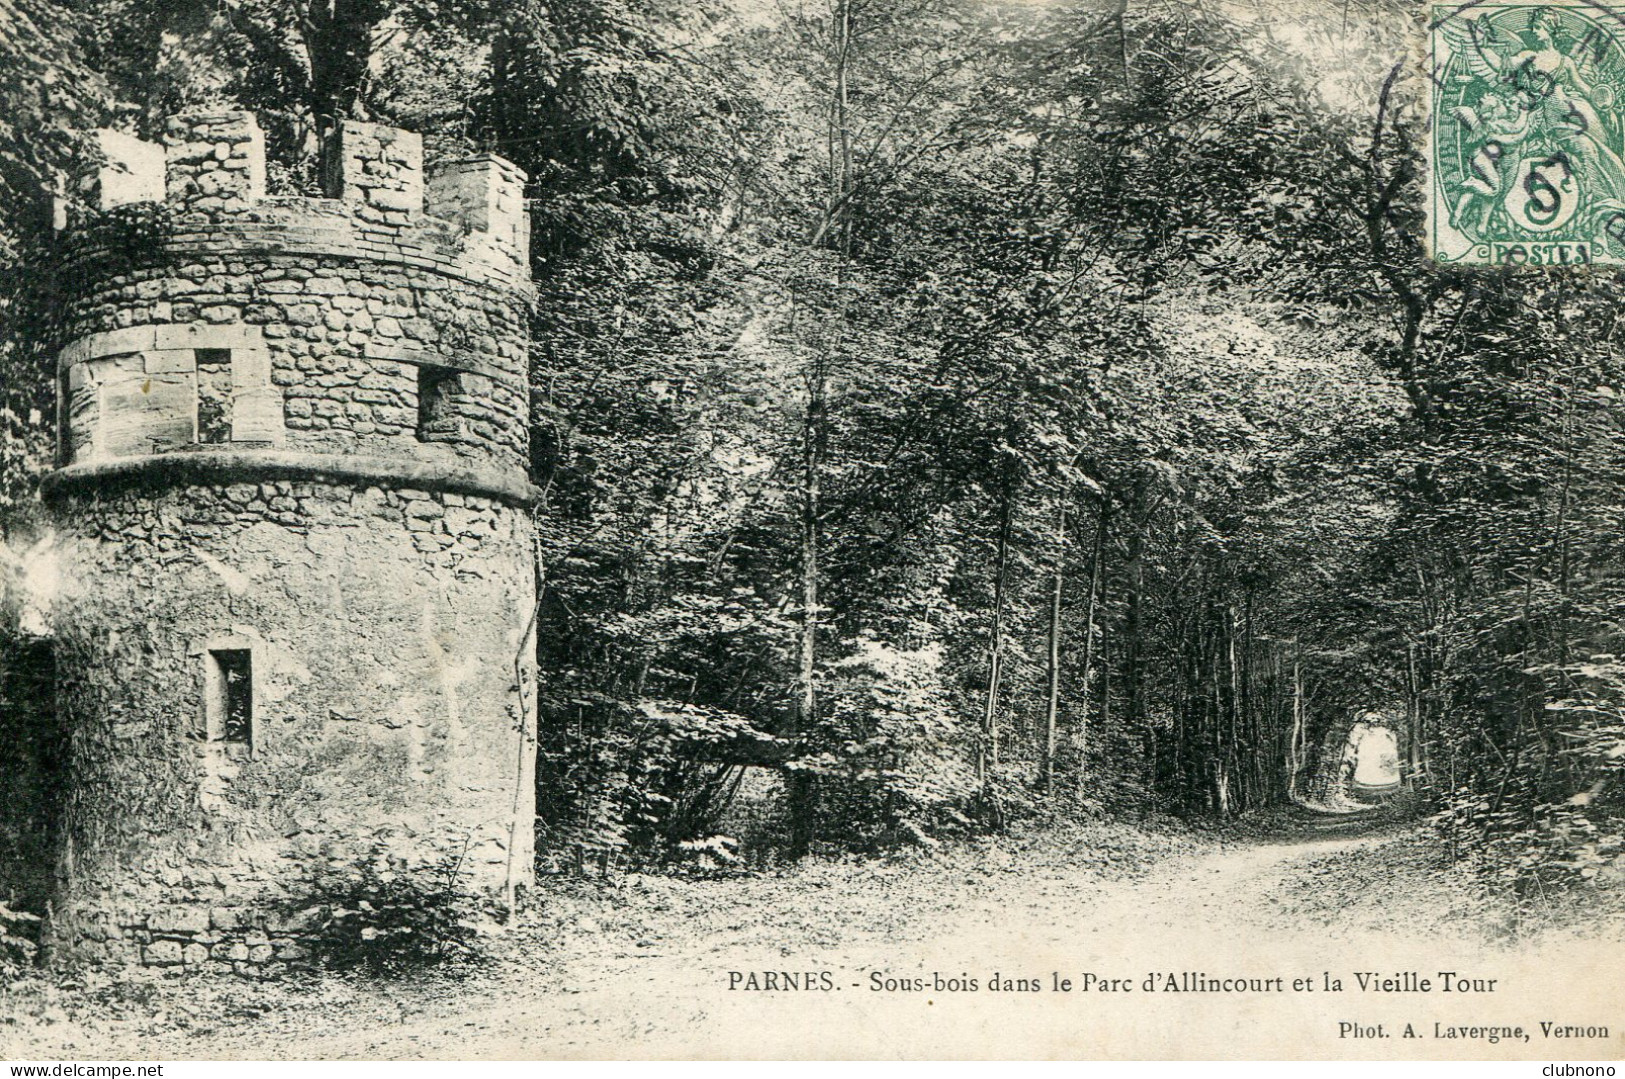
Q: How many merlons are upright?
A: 4